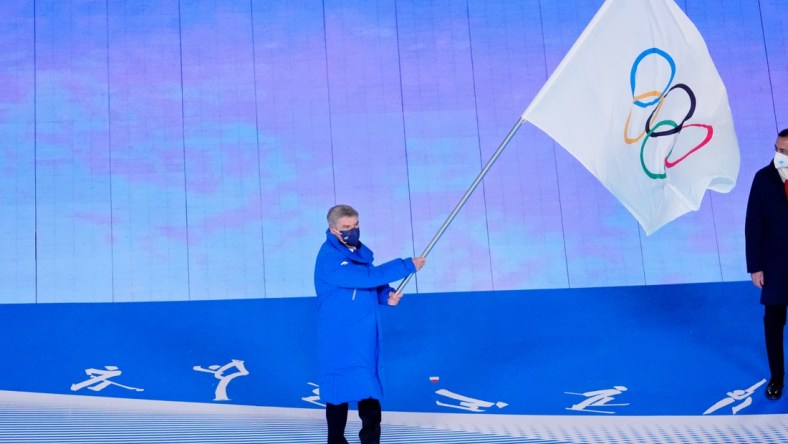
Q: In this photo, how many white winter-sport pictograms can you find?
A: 6